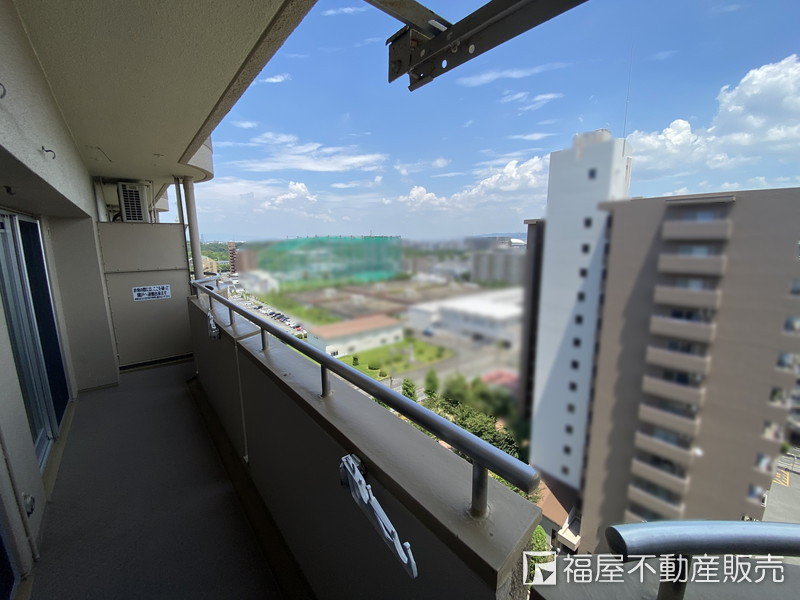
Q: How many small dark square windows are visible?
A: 13